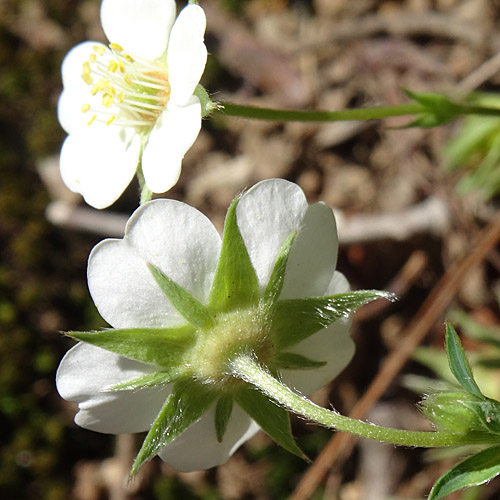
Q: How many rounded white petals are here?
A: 10